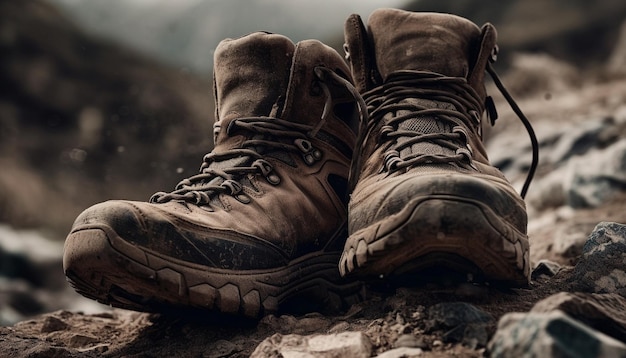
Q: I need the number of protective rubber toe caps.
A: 2